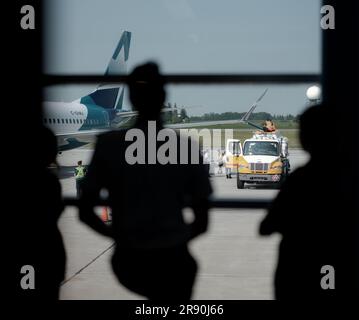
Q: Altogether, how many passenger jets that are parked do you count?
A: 1